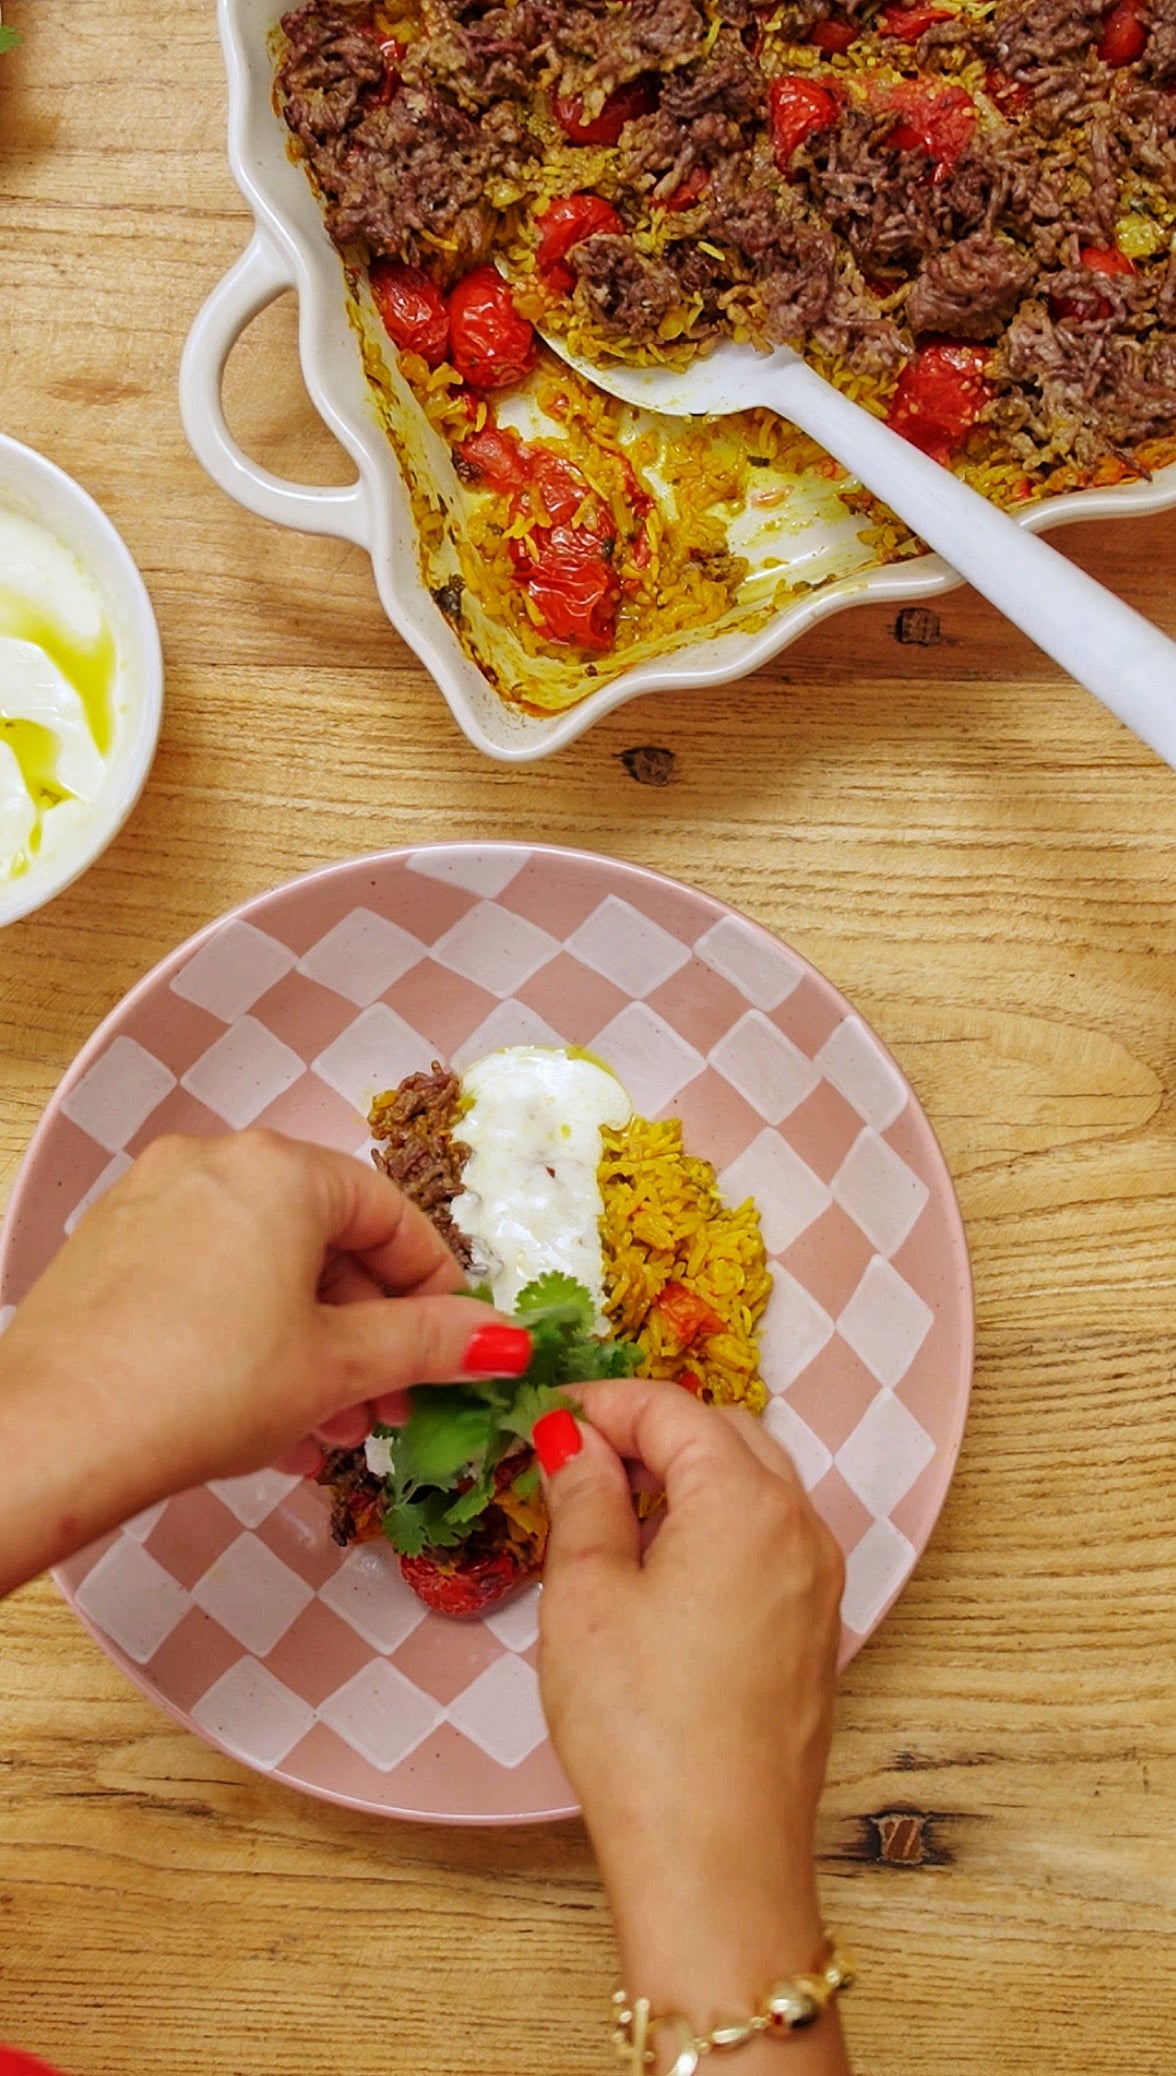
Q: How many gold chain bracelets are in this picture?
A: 1